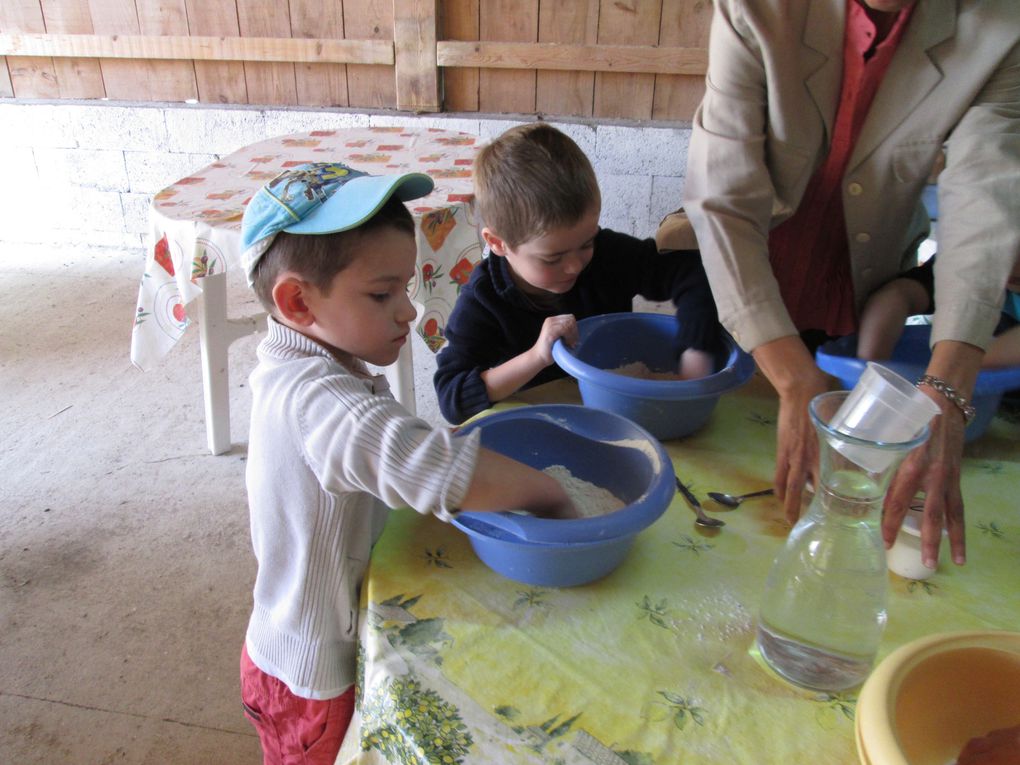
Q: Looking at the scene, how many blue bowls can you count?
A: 3